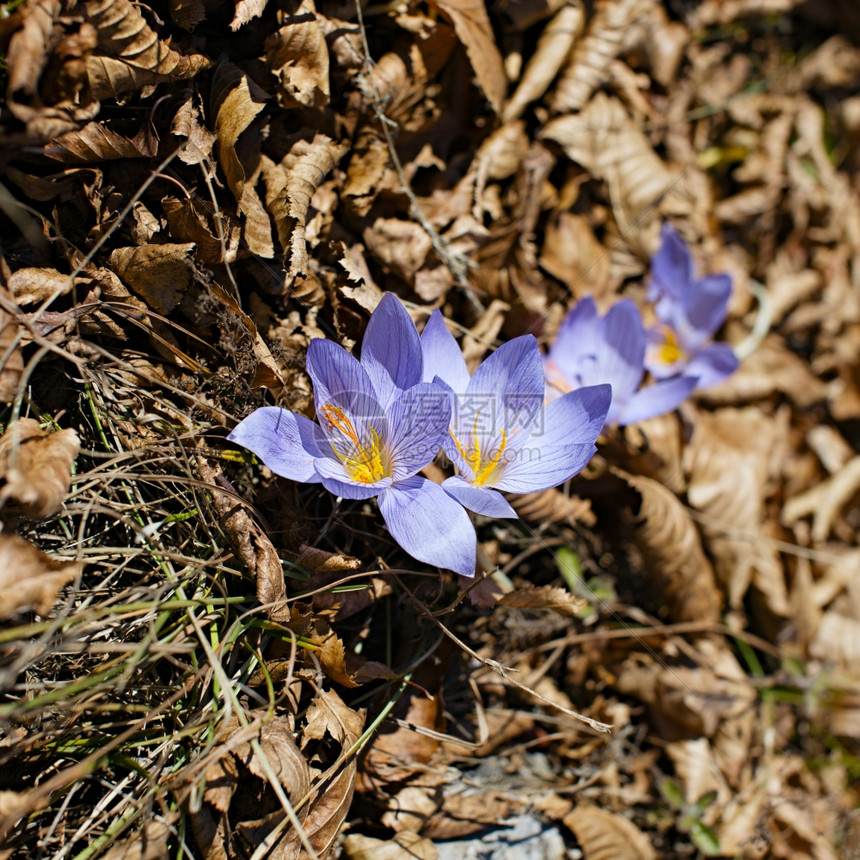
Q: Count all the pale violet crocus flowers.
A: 4